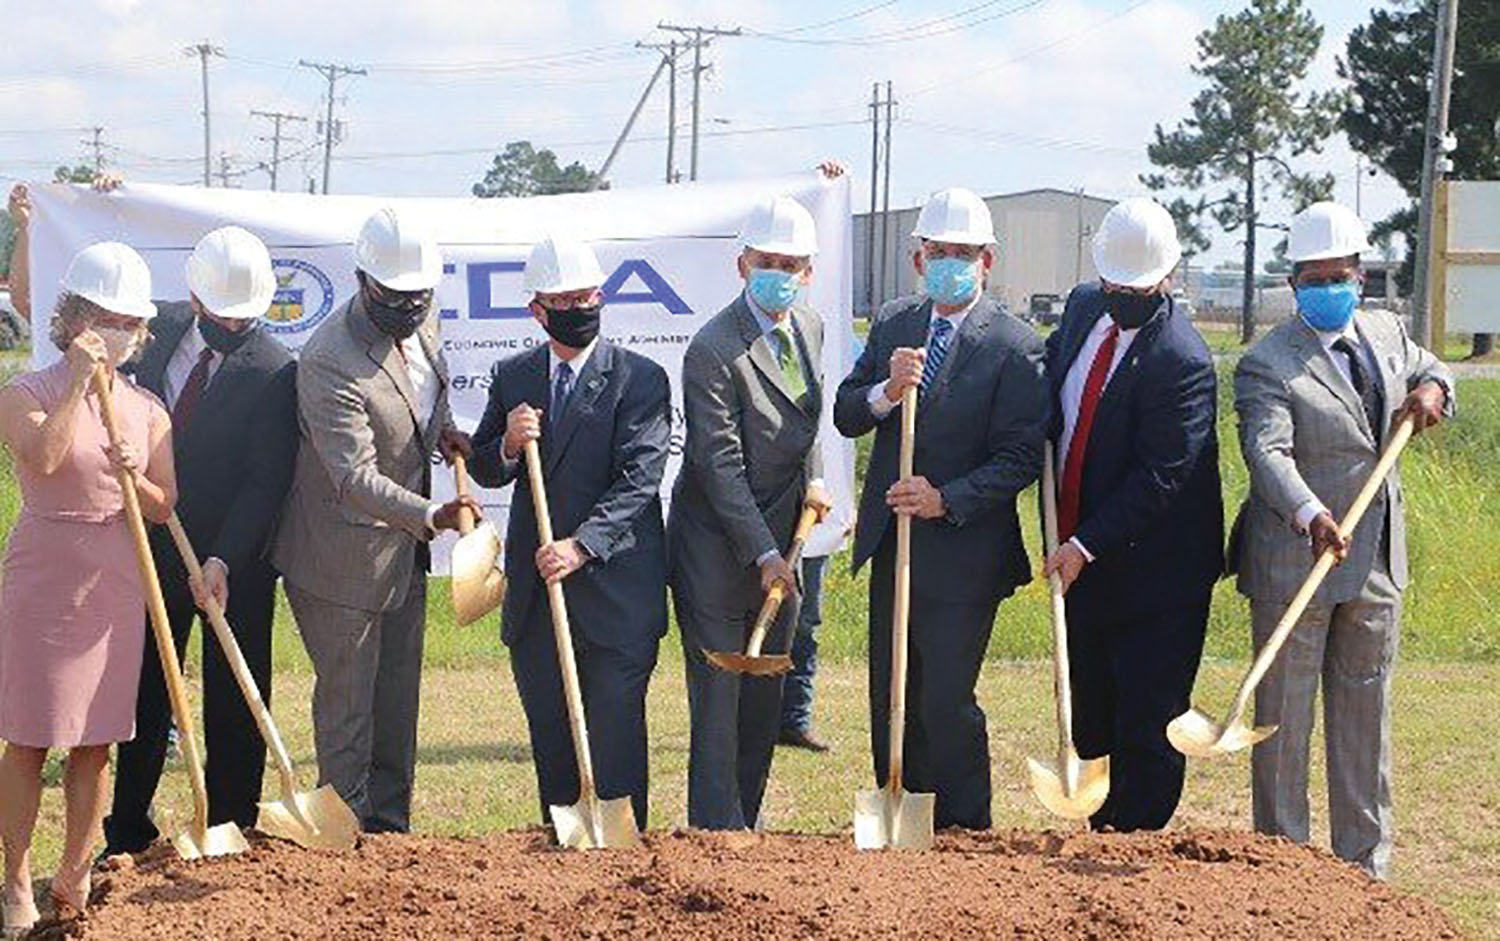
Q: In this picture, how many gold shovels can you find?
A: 8